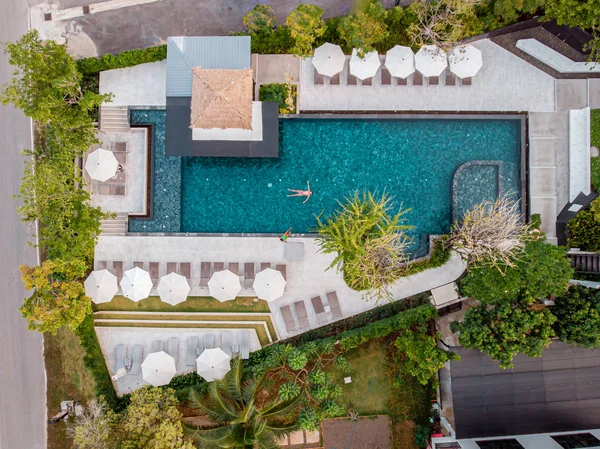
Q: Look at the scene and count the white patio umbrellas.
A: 13